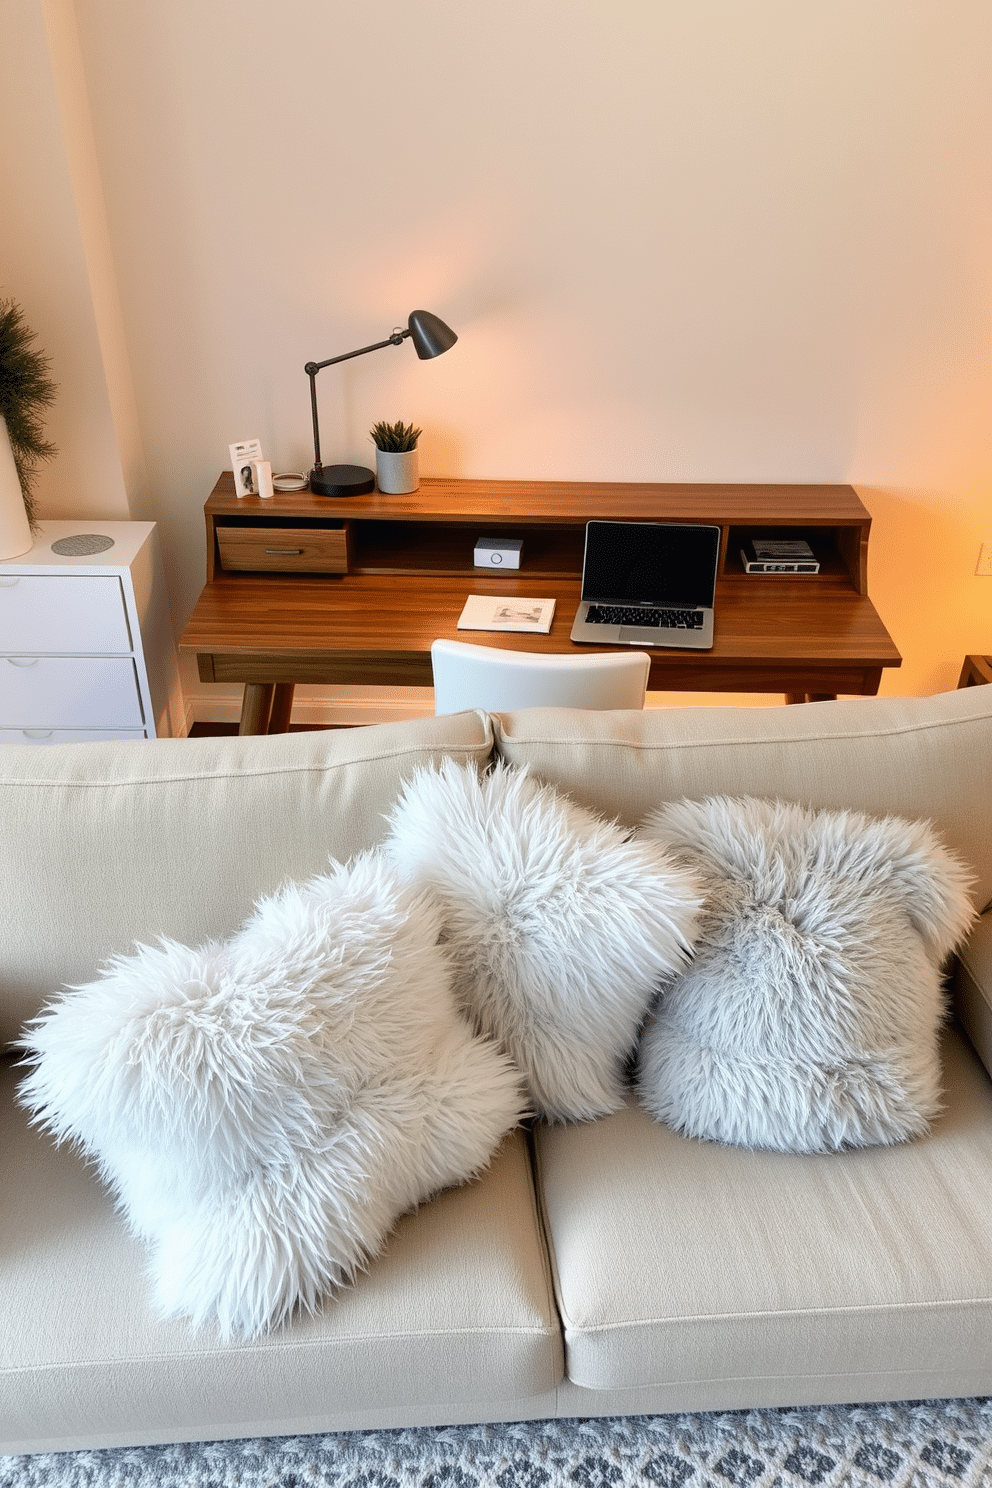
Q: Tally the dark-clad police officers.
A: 0